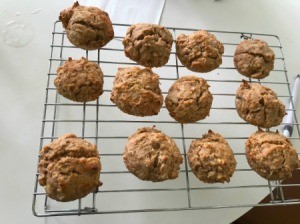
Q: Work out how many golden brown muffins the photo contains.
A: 12